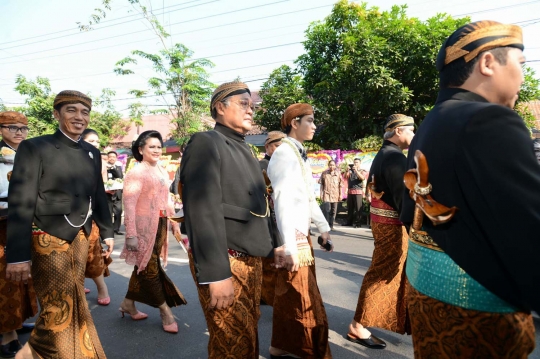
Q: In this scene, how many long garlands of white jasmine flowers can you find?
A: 1